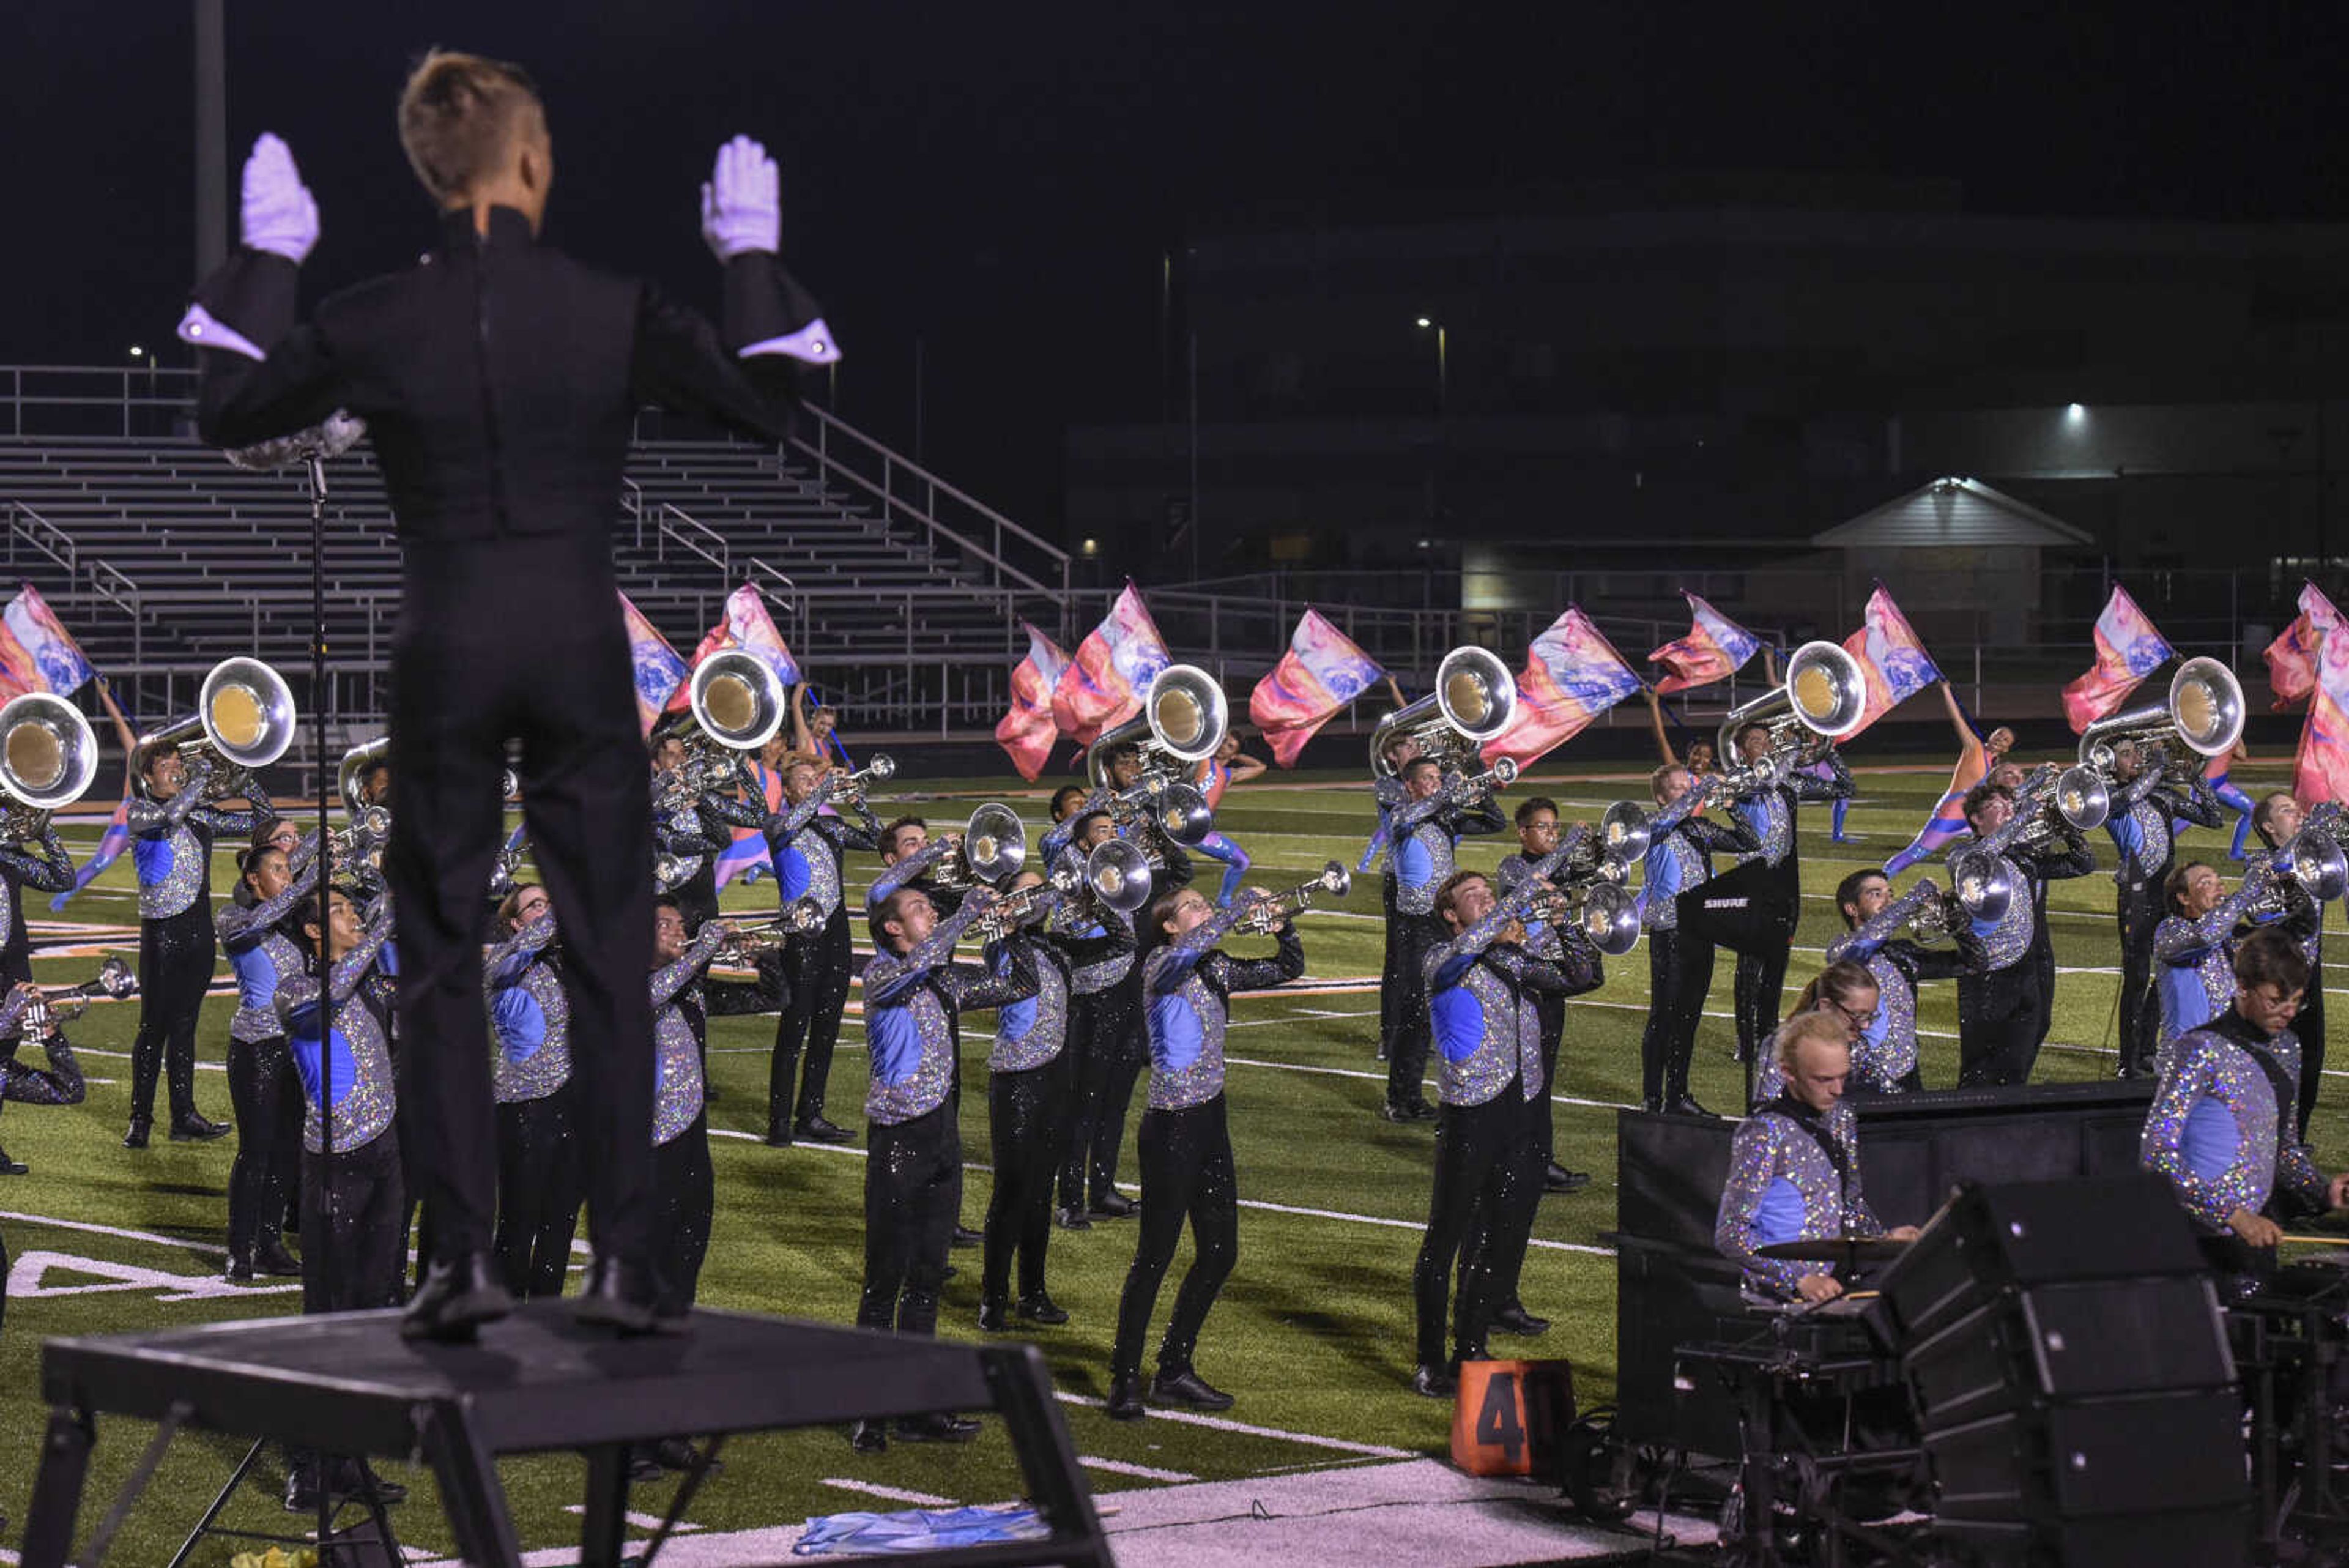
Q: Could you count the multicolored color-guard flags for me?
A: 12